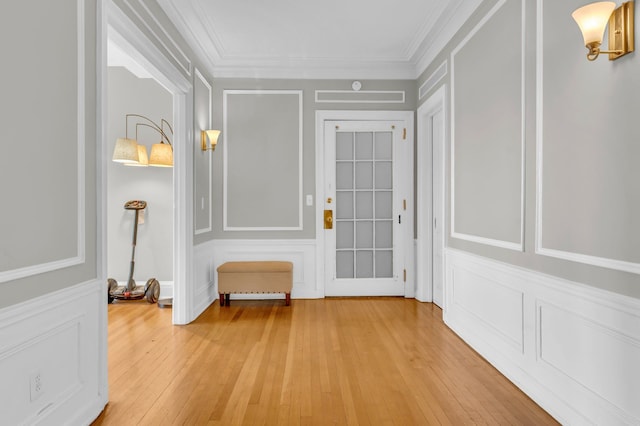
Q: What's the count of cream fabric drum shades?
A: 3